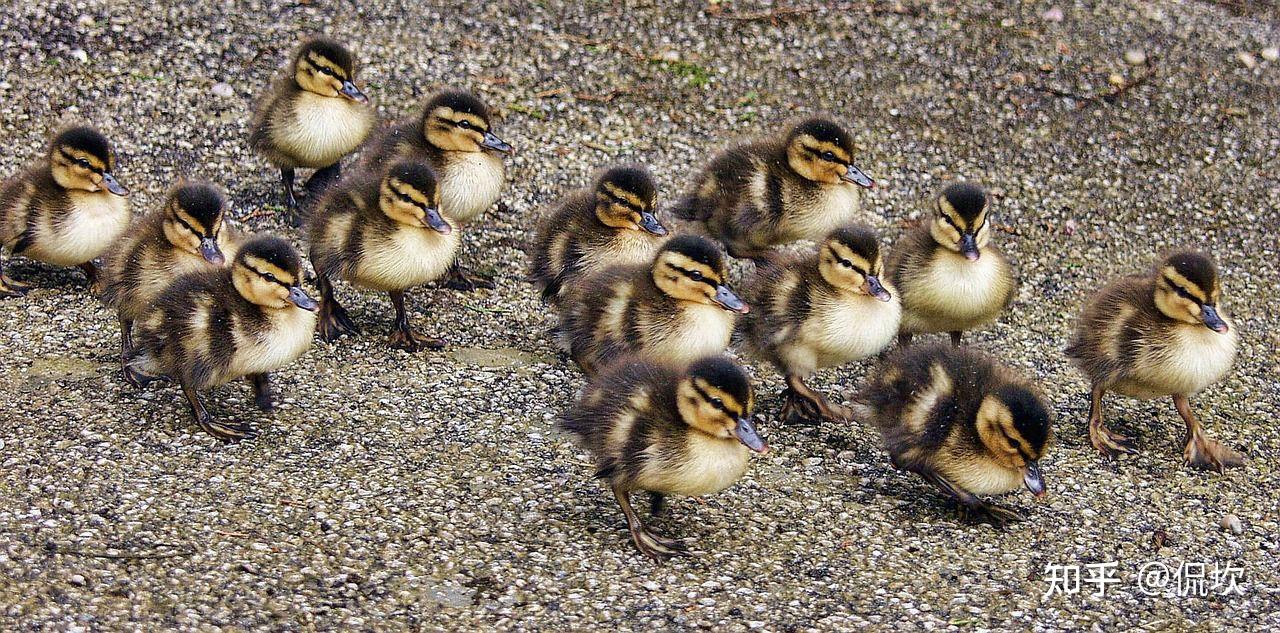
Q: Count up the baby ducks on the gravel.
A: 14